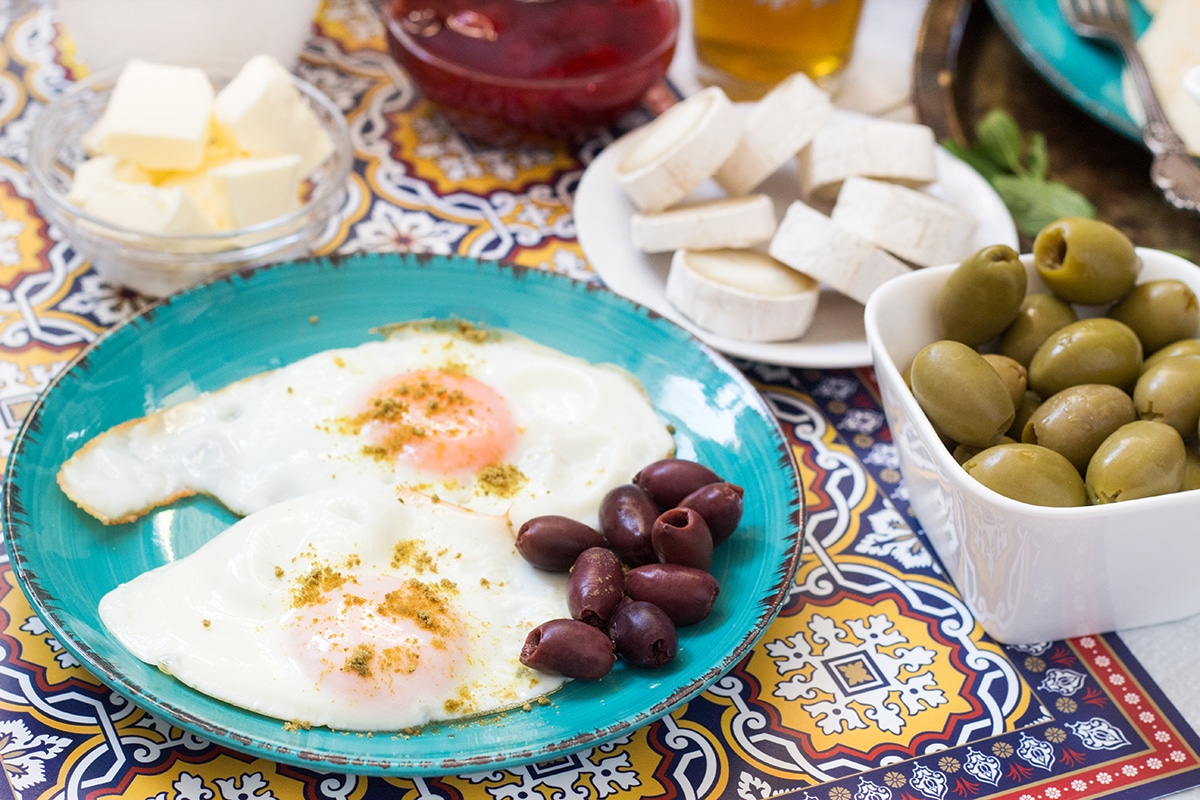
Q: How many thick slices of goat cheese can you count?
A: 7